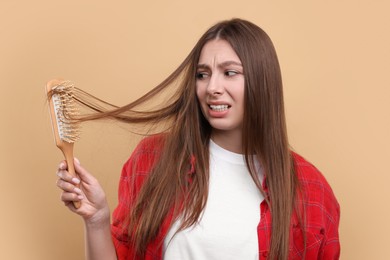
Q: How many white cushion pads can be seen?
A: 1